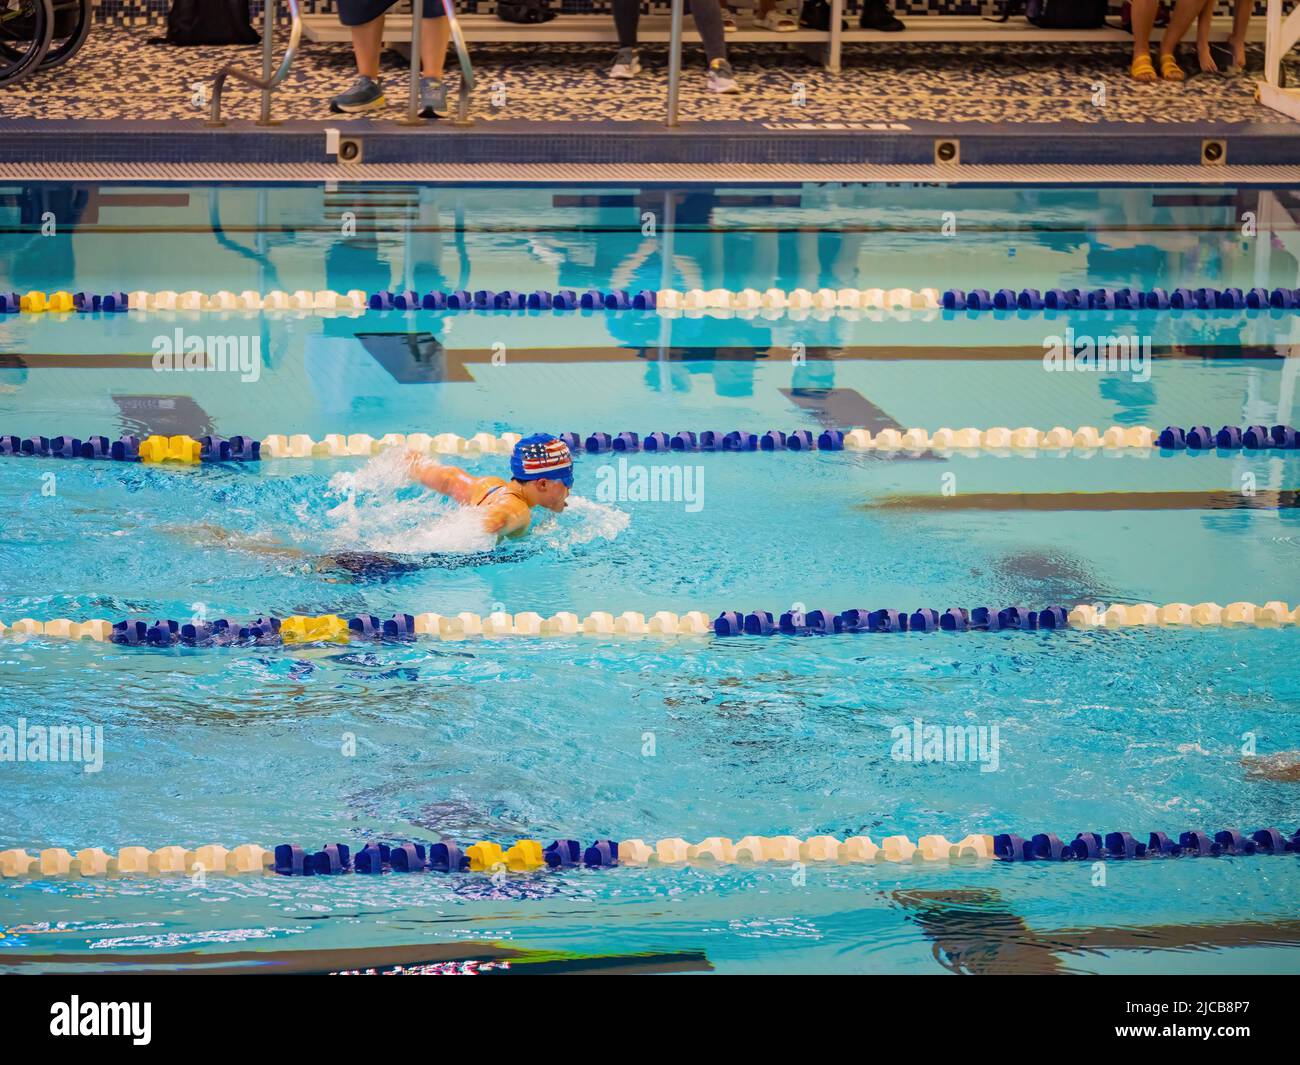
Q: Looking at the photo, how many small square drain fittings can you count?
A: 3